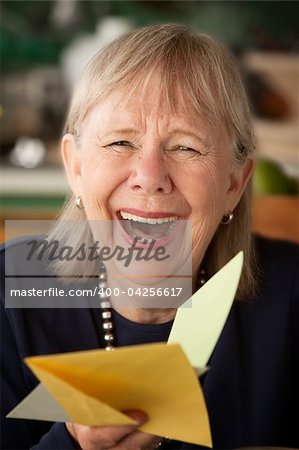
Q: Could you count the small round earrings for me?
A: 2